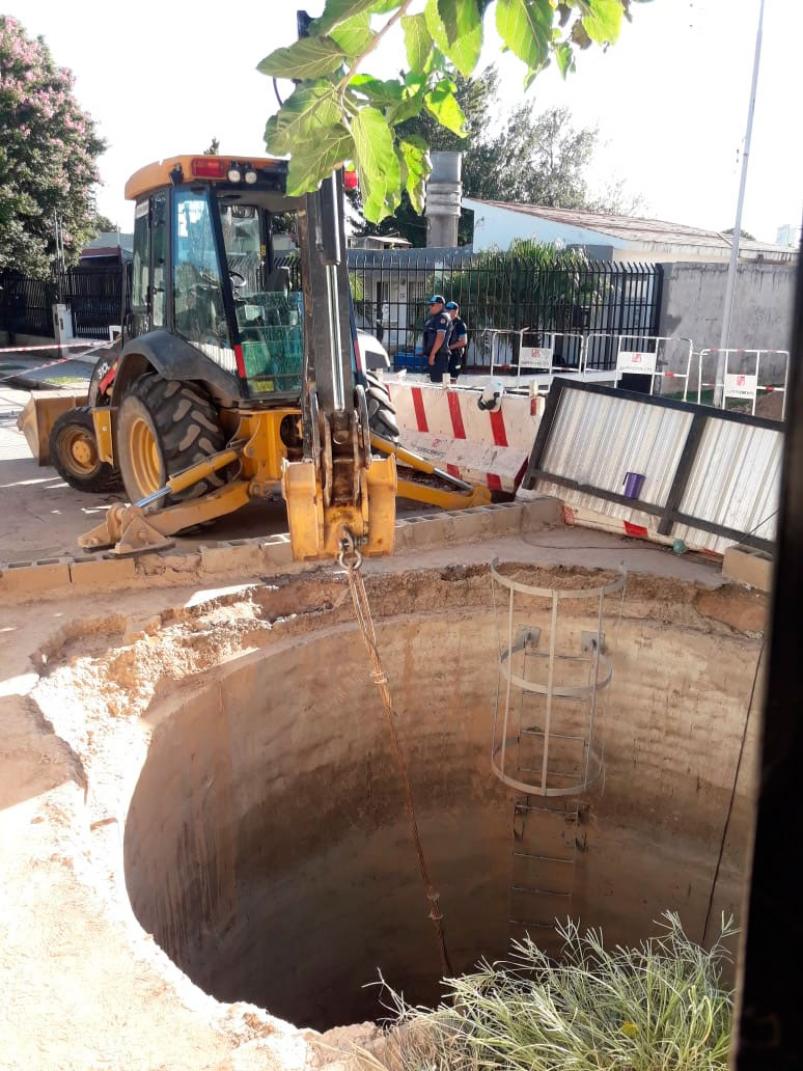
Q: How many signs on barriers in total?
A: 3